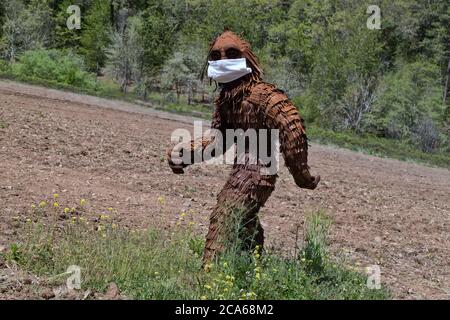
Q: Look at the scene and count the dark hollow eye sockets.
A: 2